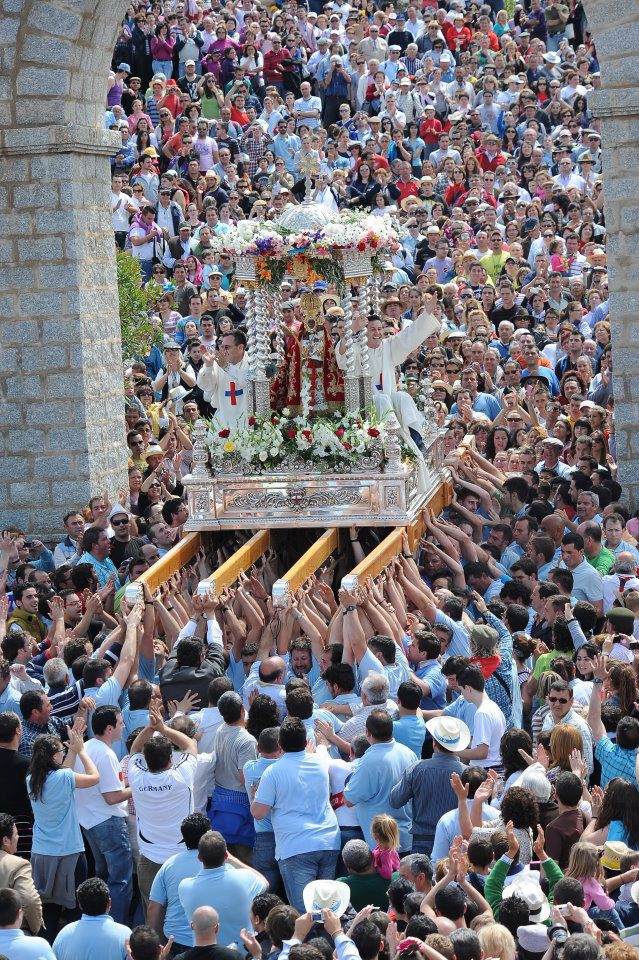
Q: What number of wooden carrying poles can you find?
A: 4